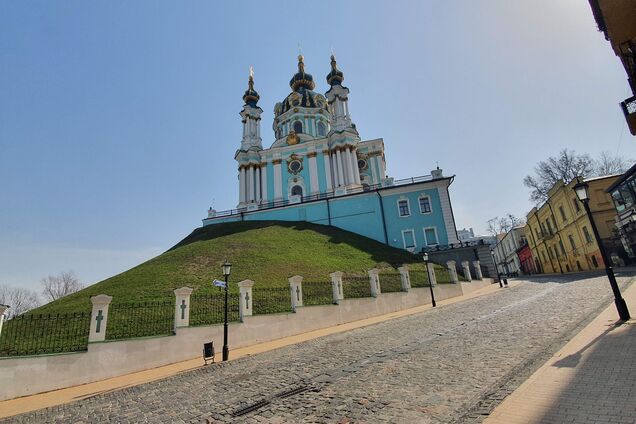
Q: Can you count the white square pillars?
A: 12